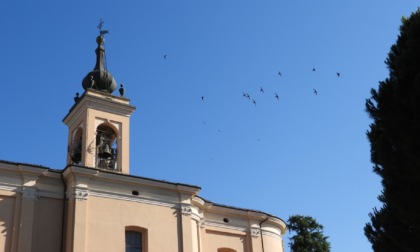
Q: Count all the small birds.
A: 11